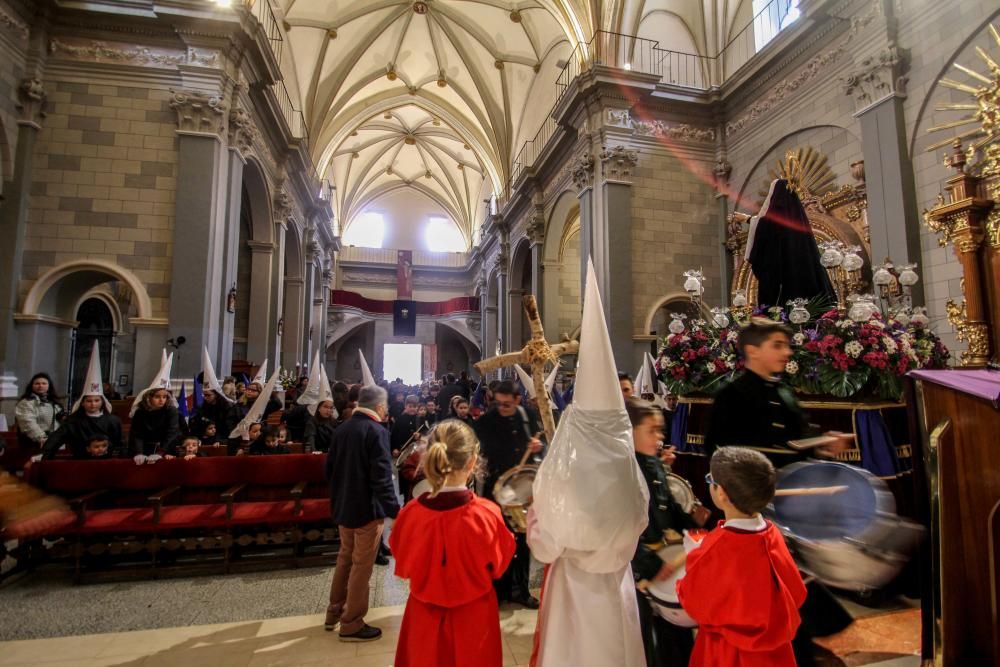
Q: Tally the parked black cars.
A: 0